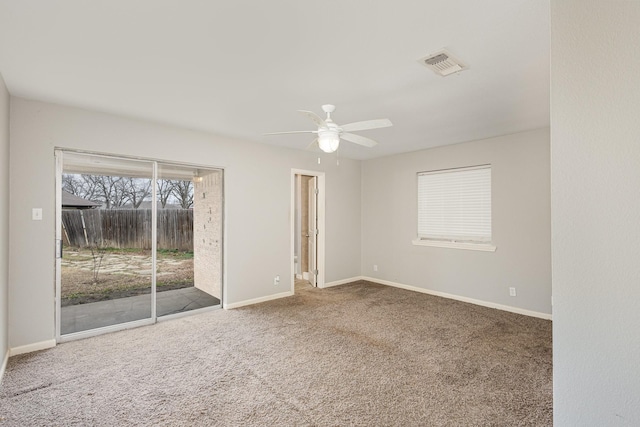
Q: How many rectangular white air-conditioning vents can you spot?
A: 1